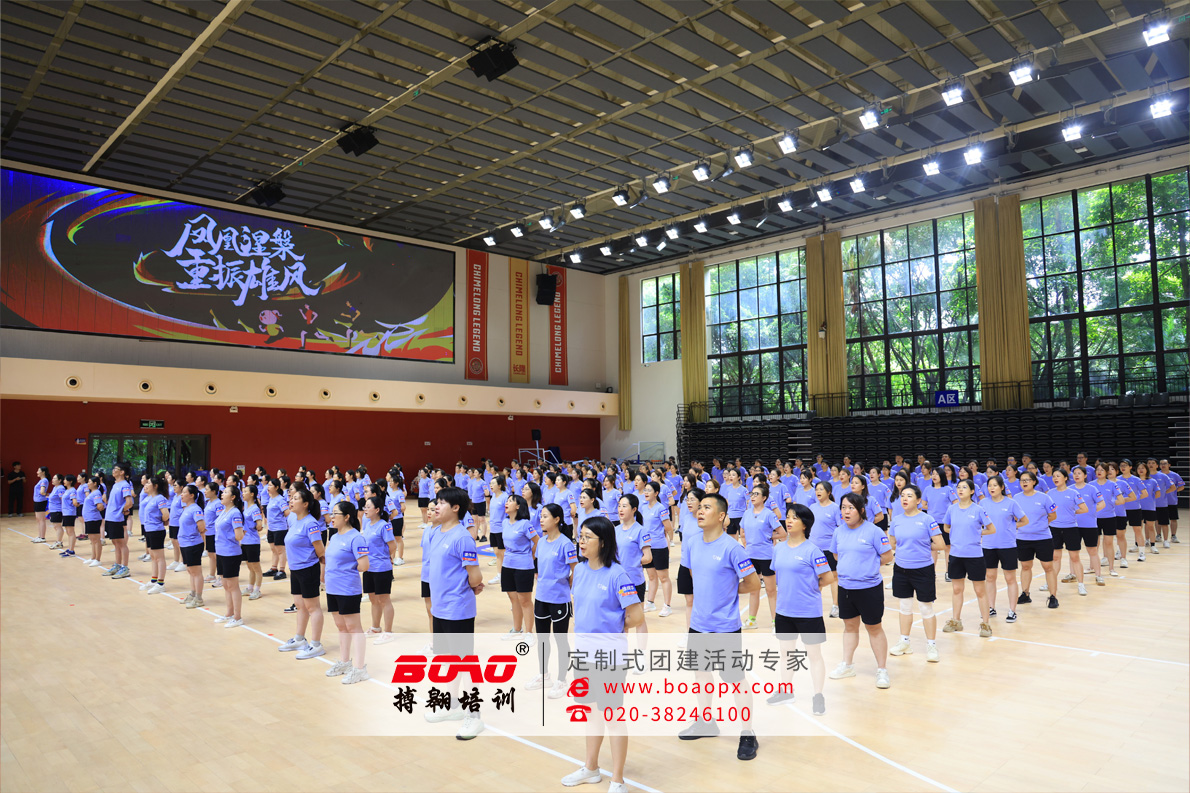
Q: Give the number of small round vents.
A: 12